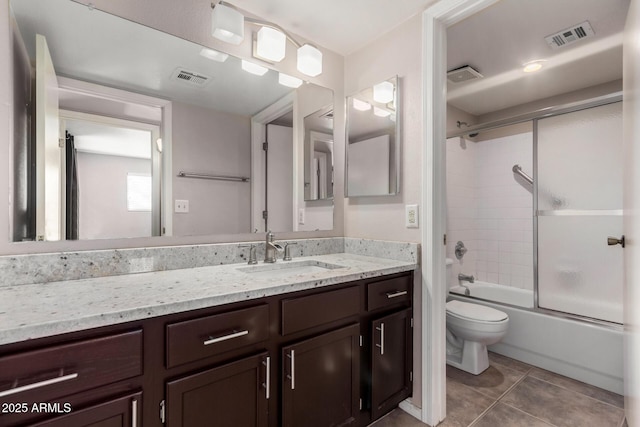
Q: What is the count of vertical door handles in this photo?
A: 4